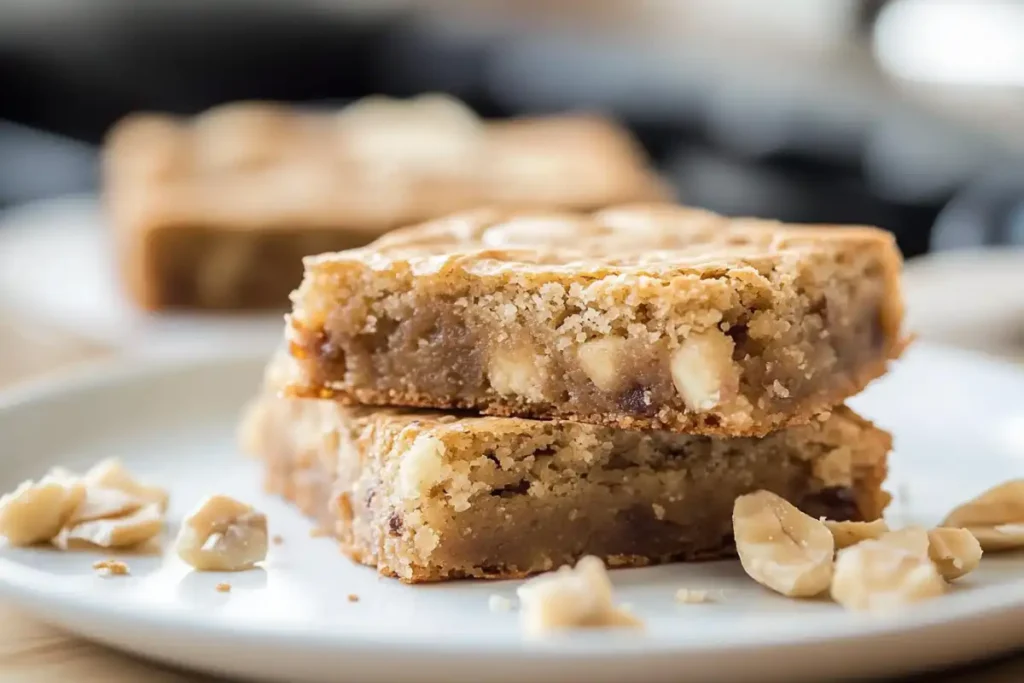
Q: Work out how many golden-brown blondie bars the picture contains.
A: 3